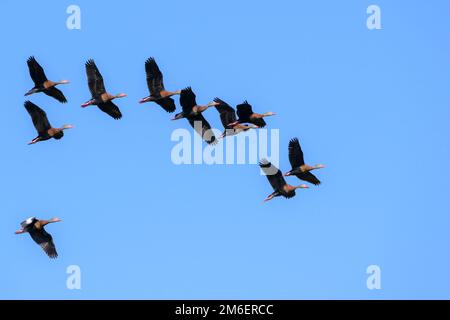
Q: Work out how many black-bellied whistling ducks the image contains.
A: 10